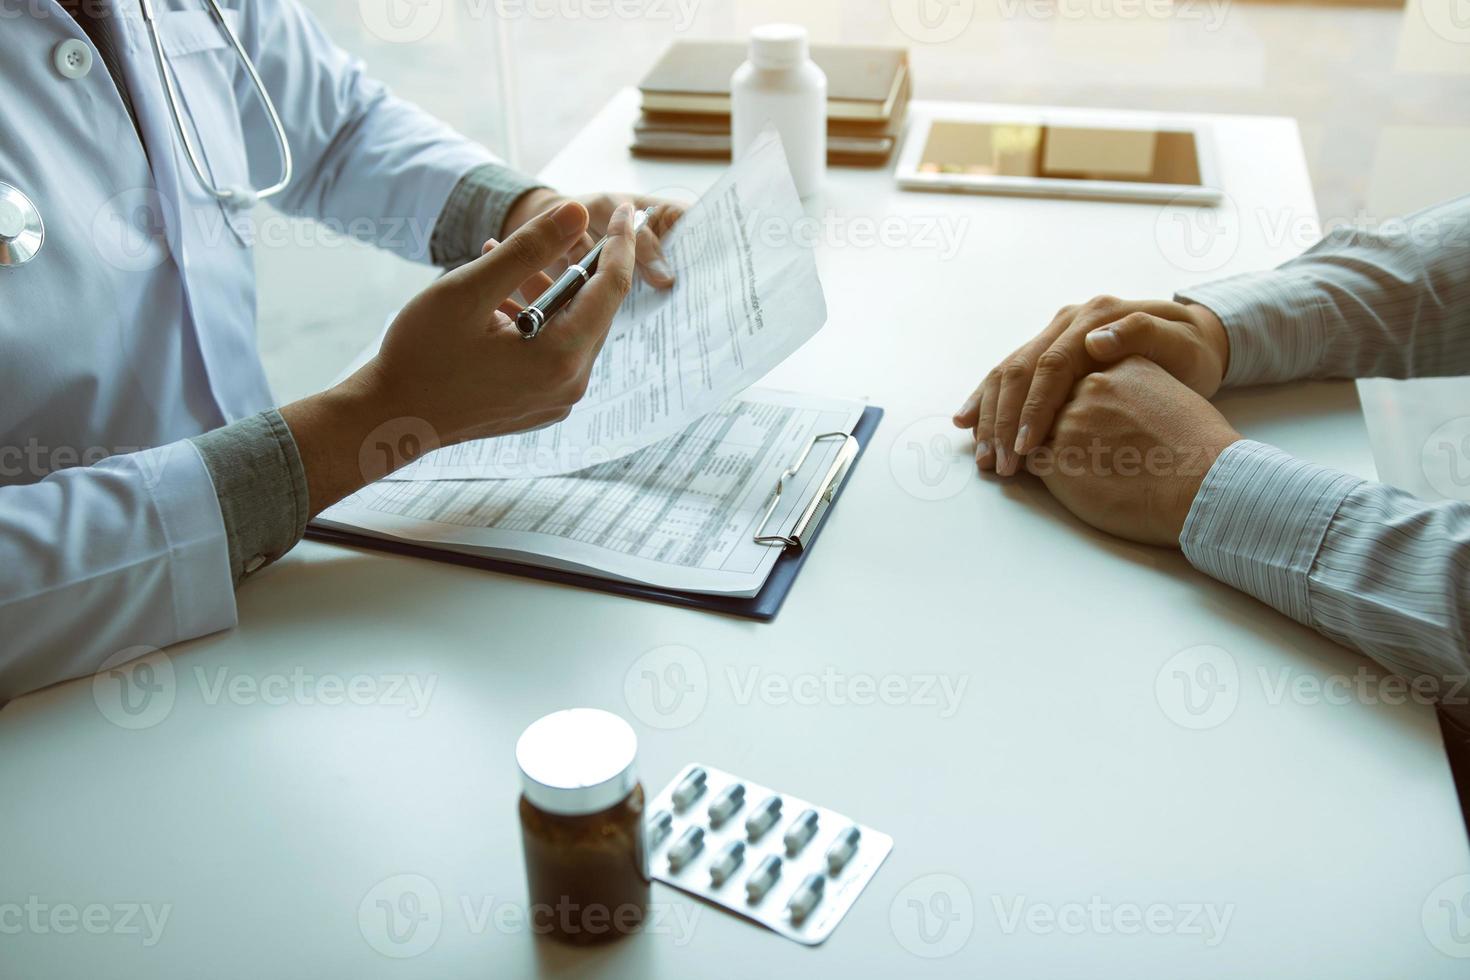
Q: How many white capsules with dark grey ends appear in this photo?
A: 10